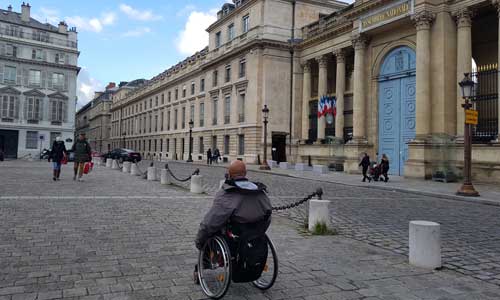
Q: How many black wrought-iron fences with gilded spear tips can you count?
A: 1